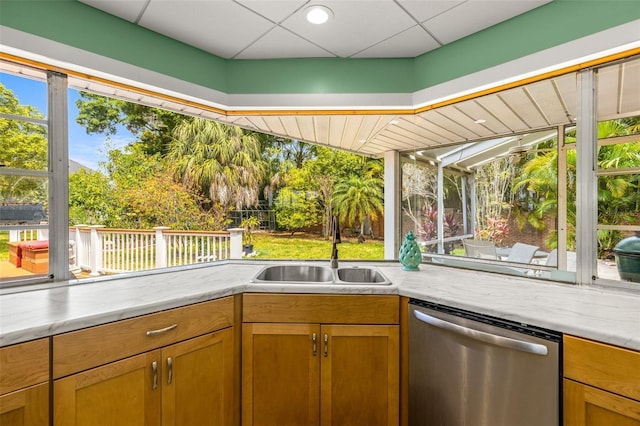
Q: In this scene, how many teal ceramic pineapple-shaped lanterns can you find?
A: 1